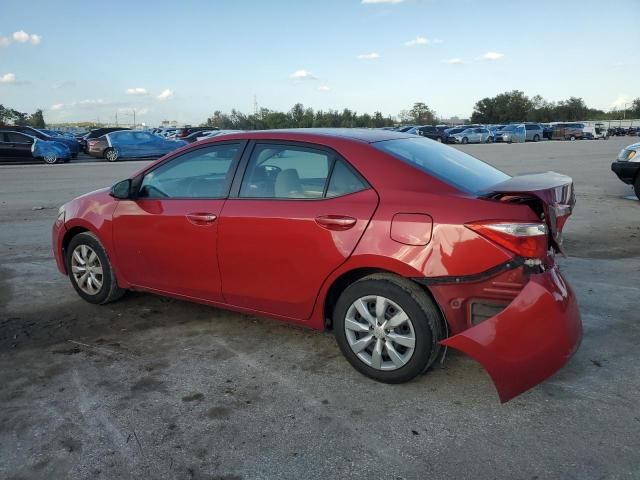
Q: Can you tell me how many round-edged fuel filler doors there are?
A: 1